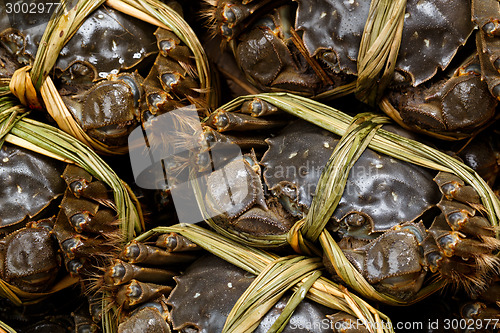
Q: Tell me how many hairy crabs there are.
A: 5